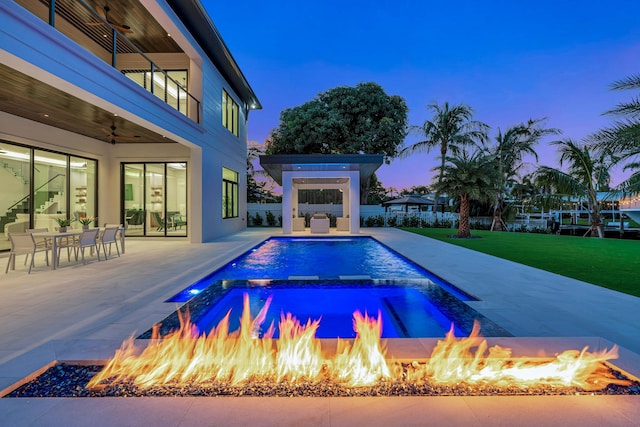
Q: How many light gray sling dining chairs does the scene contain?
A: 6